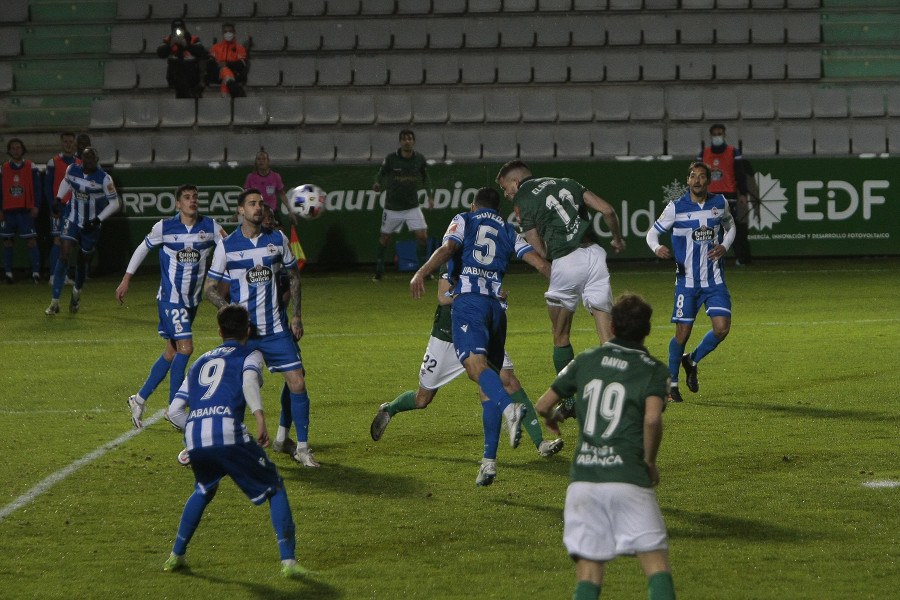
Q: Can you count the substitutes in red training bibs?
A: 3